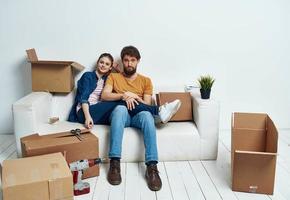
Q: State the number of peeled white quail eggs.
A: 0